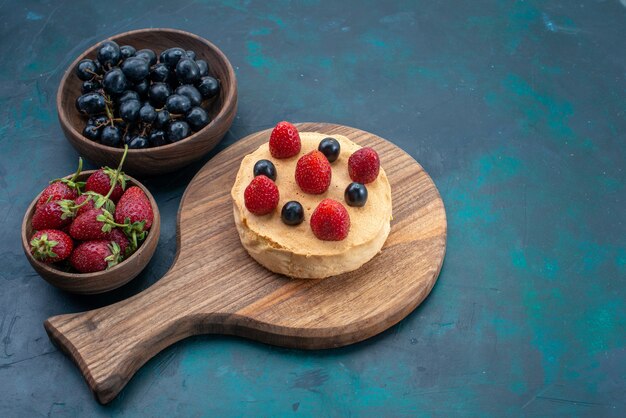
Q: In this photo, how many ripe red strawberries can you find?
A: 14